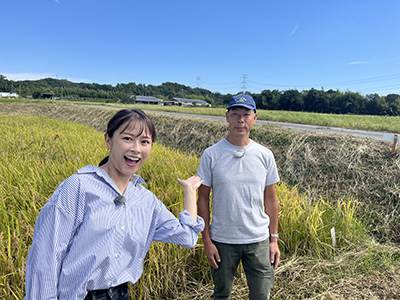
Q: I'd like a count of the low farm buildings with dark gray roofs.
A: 2